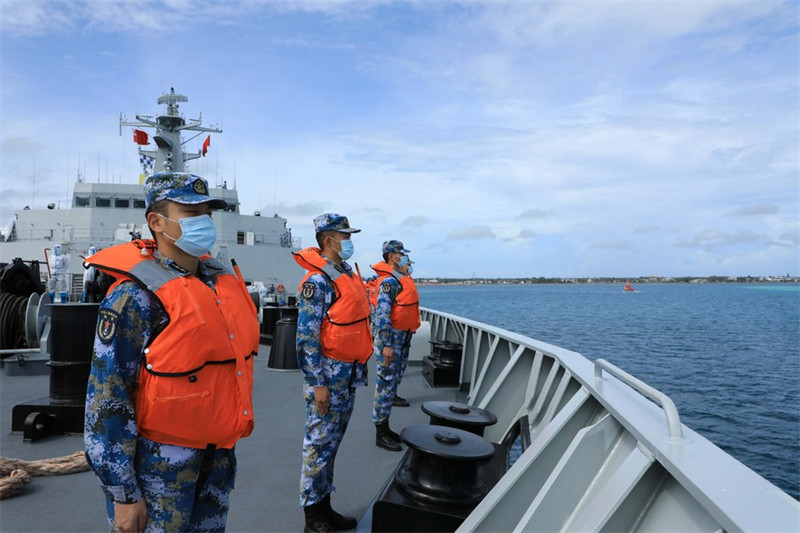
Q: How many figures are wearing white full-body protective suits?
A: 2